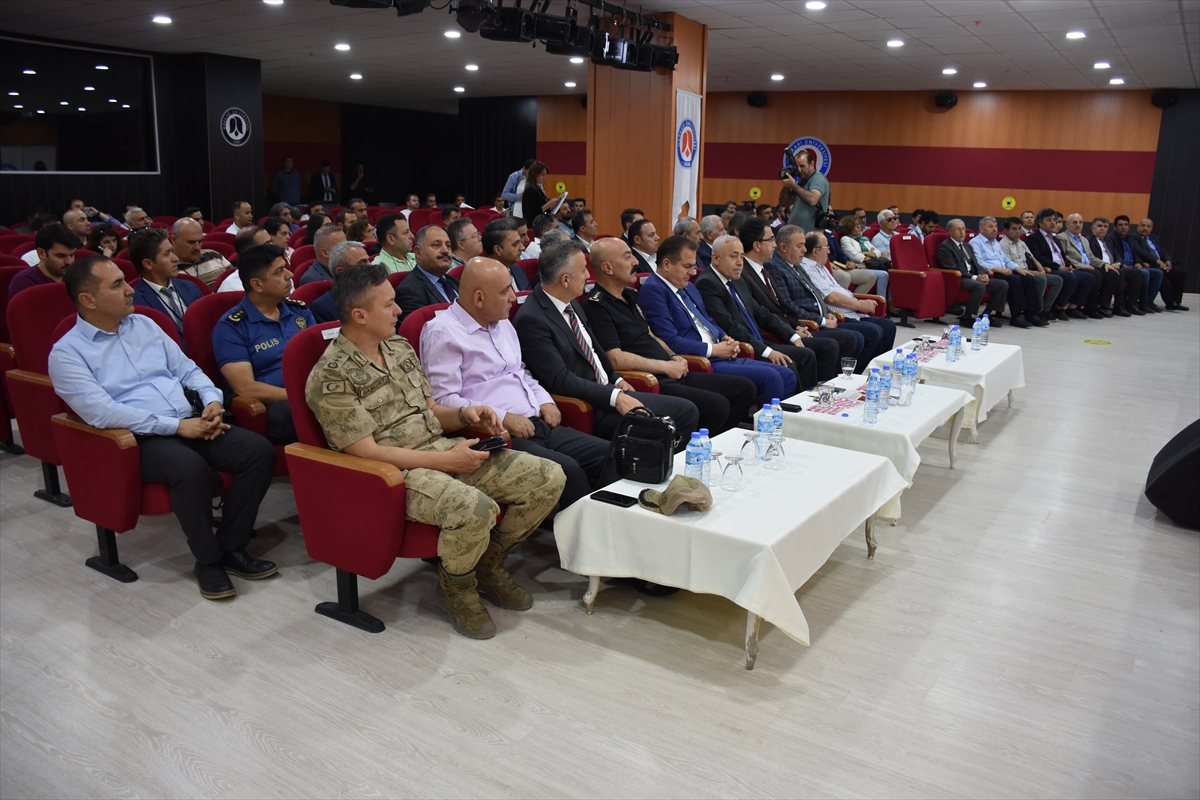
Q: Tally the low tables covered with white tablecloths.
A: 3